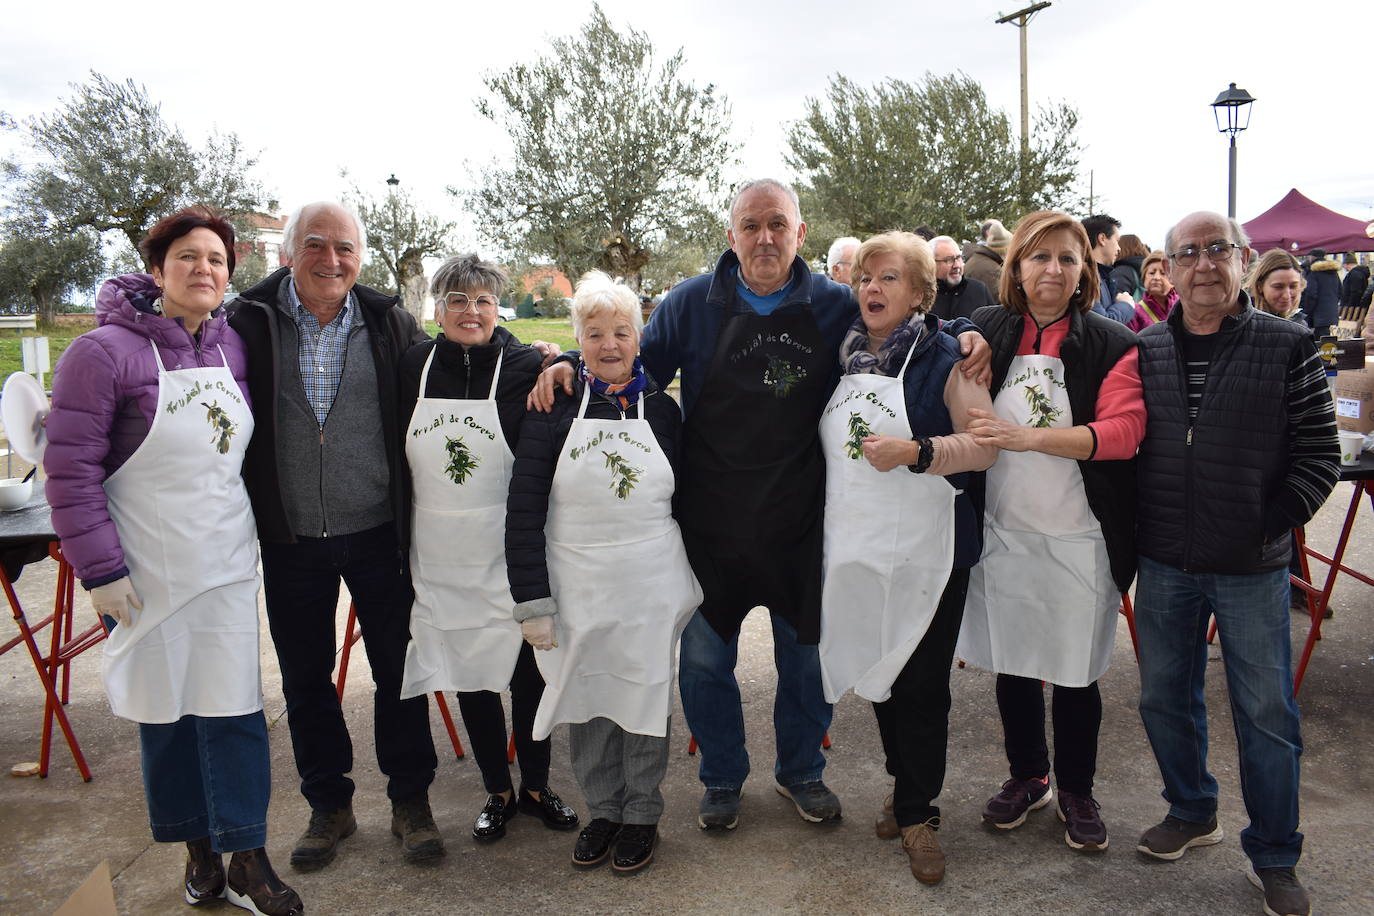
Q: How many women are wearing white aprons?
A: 5